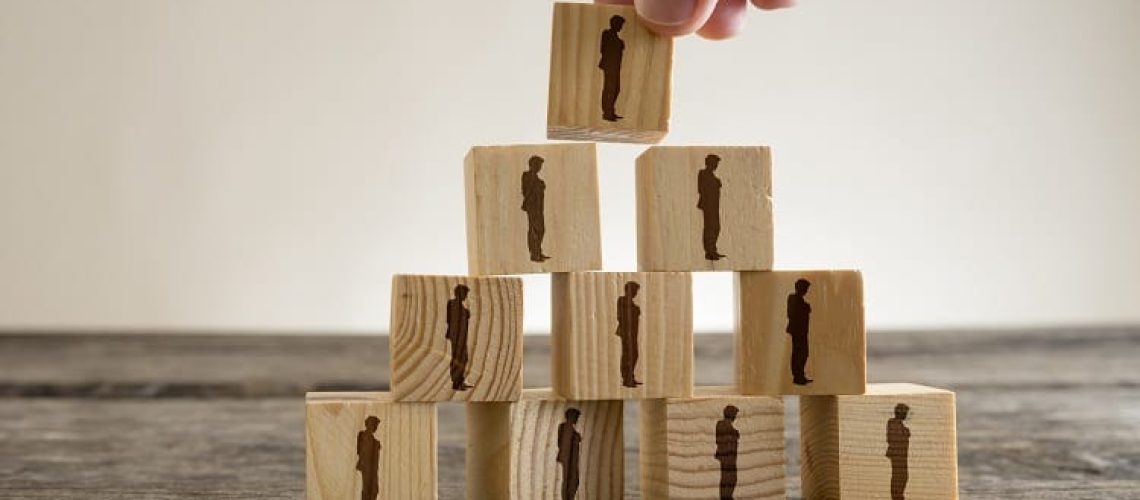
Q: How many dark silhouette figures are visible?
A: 10